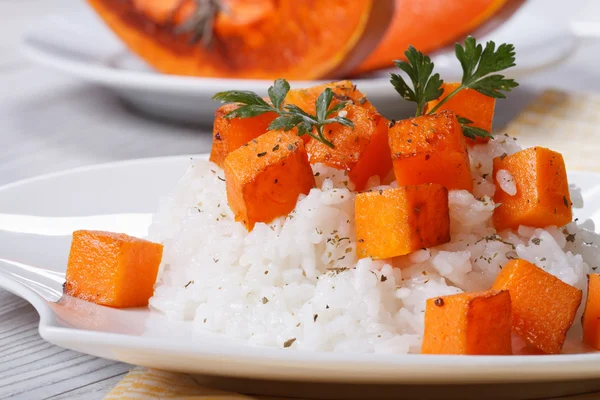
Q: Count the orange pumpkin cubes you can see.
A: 12